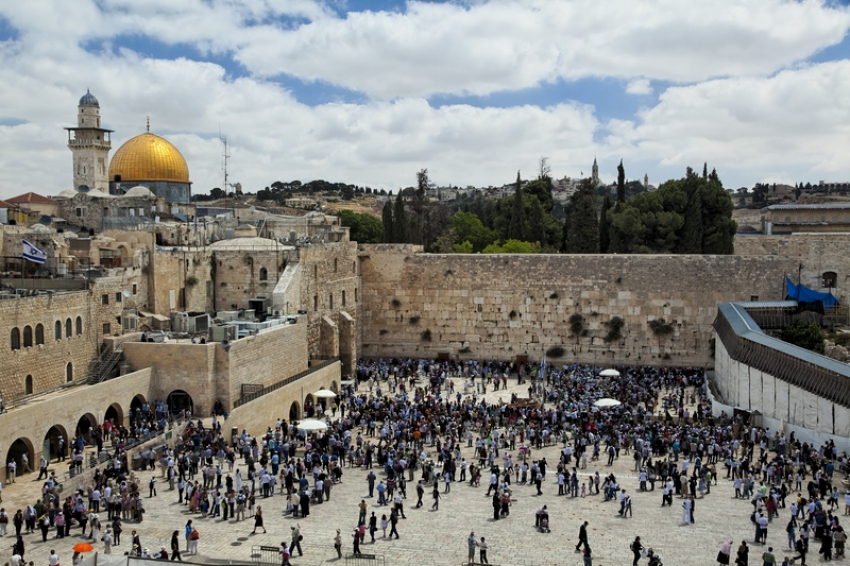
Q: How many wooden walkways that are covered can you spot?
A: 1